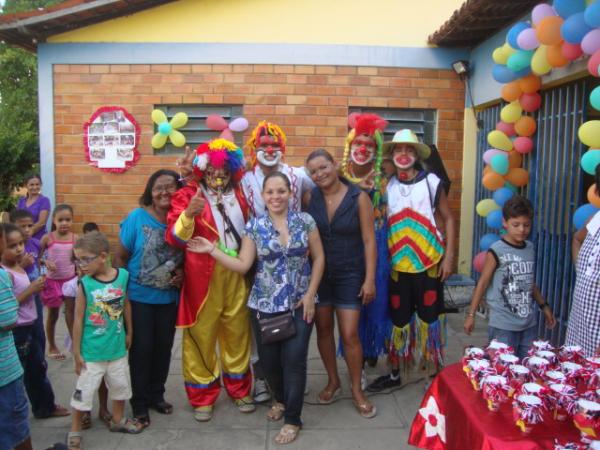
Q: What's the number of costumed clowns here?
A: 4